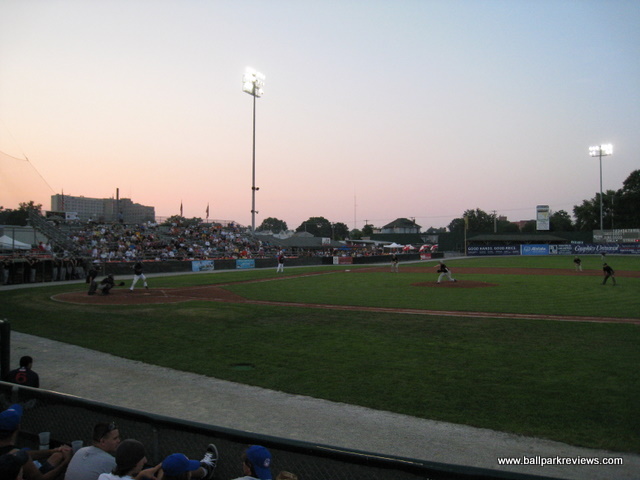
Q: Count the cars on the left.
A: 0